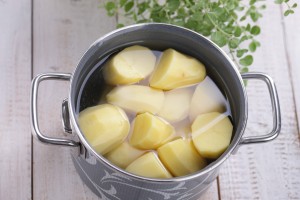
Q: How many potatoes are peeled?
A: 11